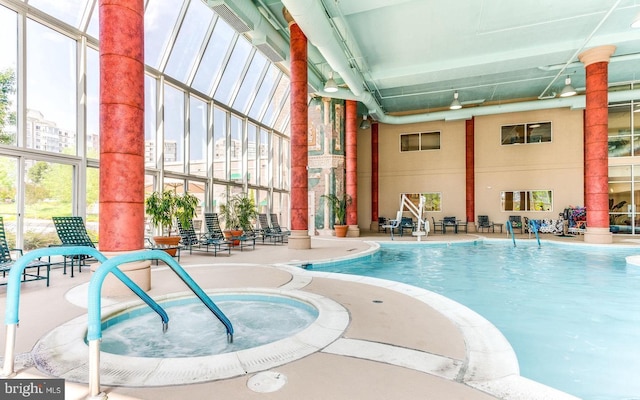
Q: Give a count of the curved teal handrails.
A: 4